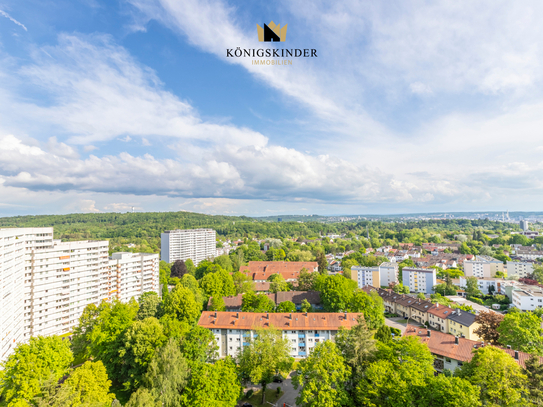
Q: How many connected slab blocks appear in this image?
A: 3